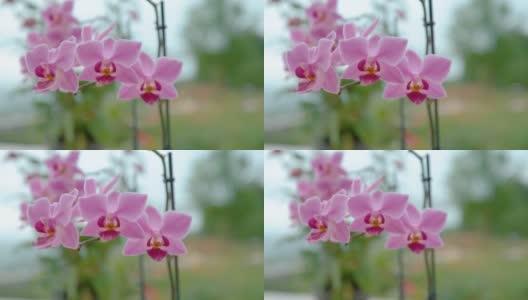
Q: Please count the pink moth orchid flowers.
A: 12